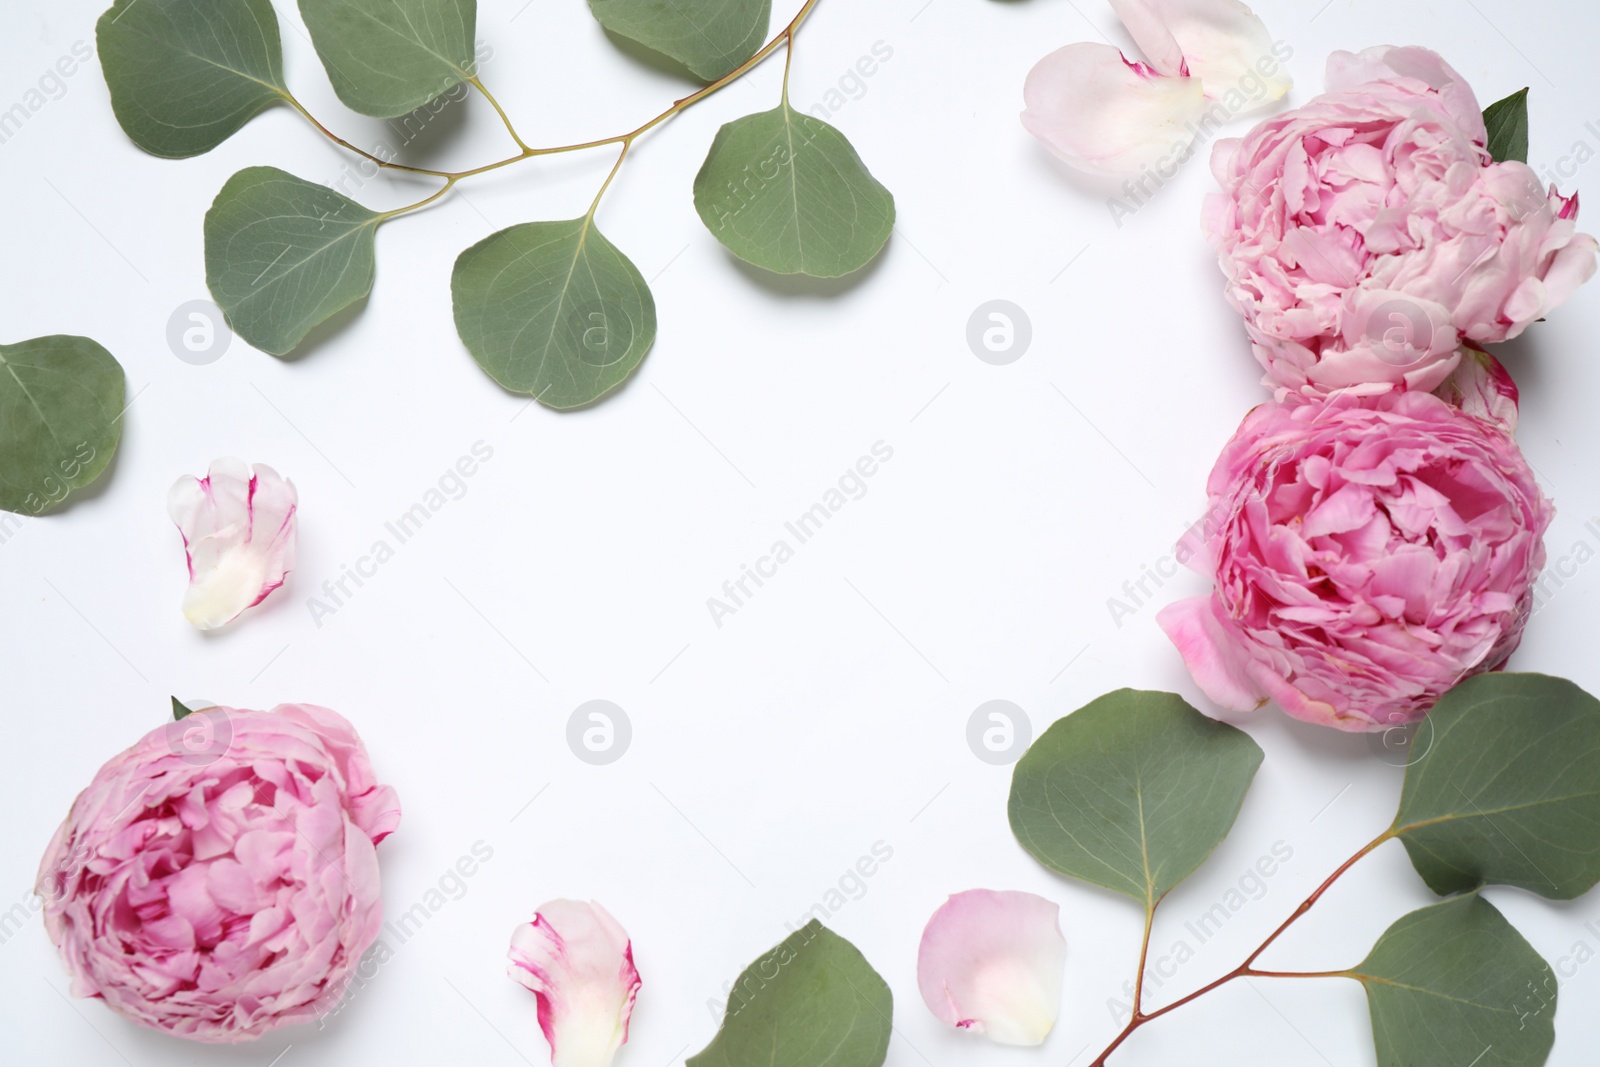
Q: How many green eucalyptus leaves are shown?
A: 11